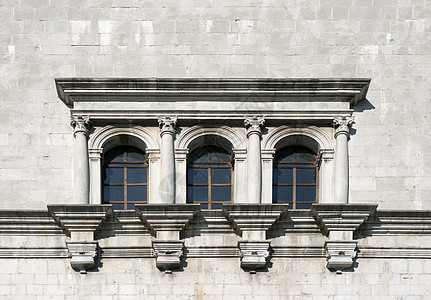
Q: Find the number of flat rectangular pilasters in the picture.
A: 6